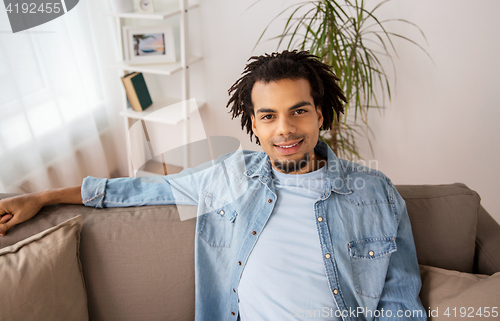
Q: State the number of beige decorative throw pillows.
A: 2